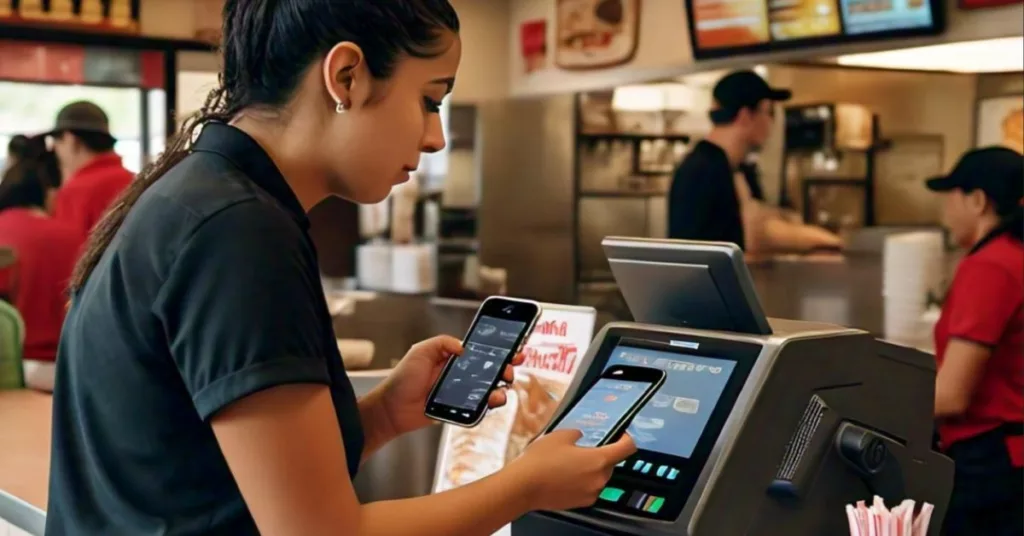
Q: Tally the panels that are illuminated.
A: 3